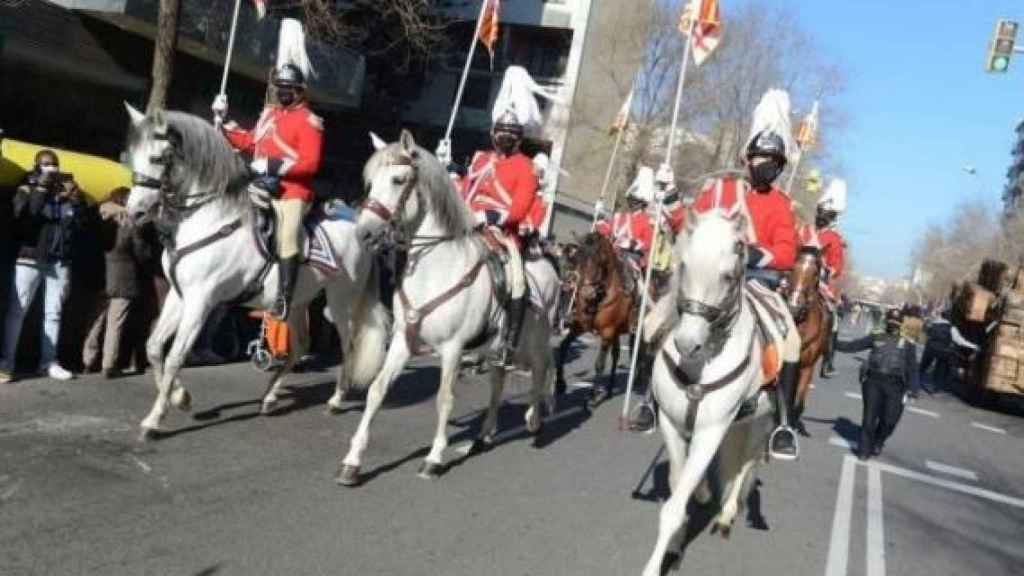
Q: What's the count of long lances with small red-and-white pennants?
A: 5